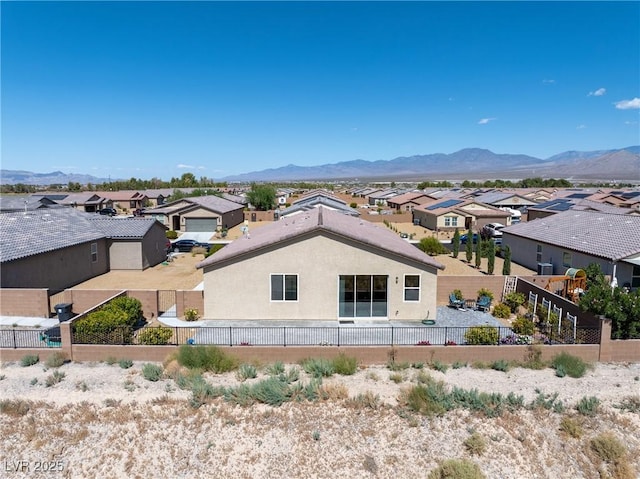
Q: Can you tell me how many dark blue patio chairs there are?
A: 2